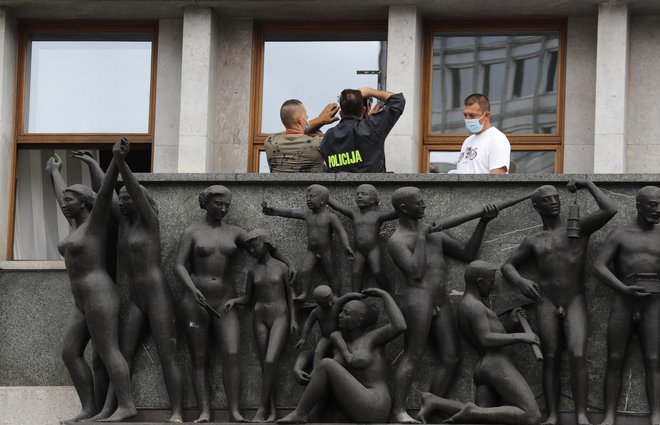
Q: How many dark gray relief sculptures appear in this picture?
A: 12